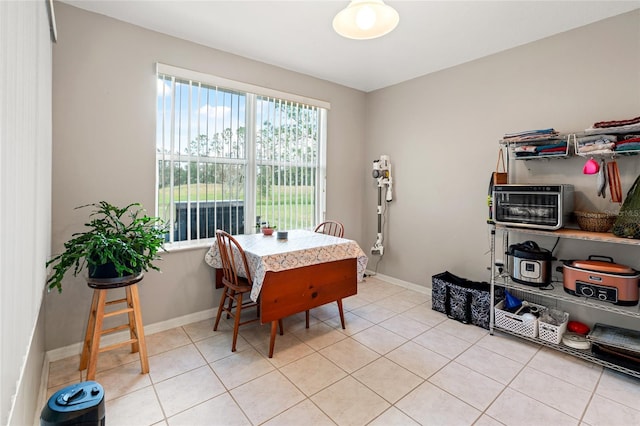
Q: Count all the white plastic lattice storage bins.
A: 2